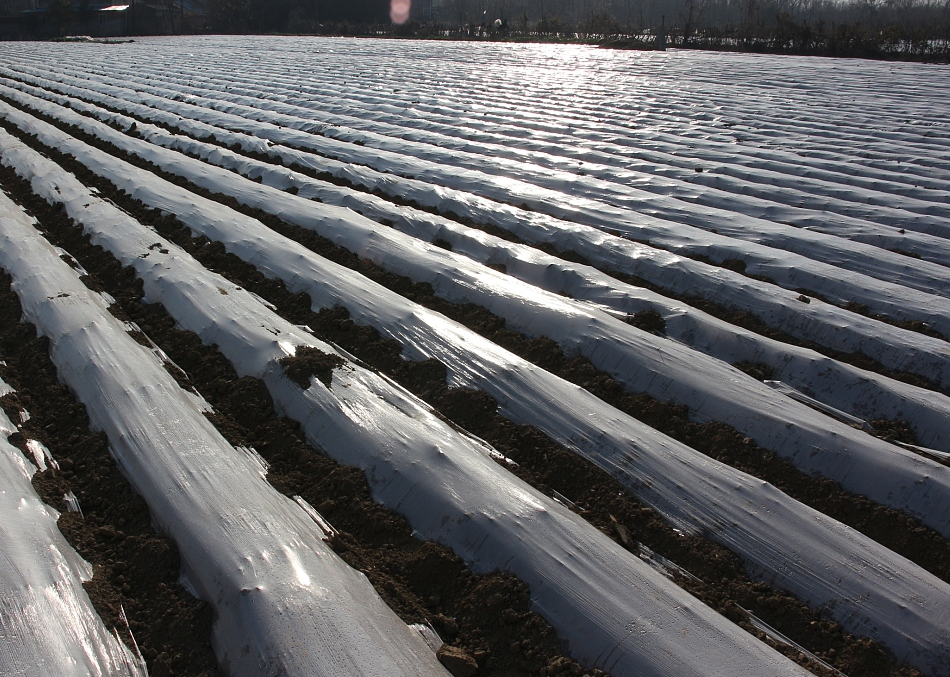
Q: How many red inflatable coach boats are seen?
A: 0